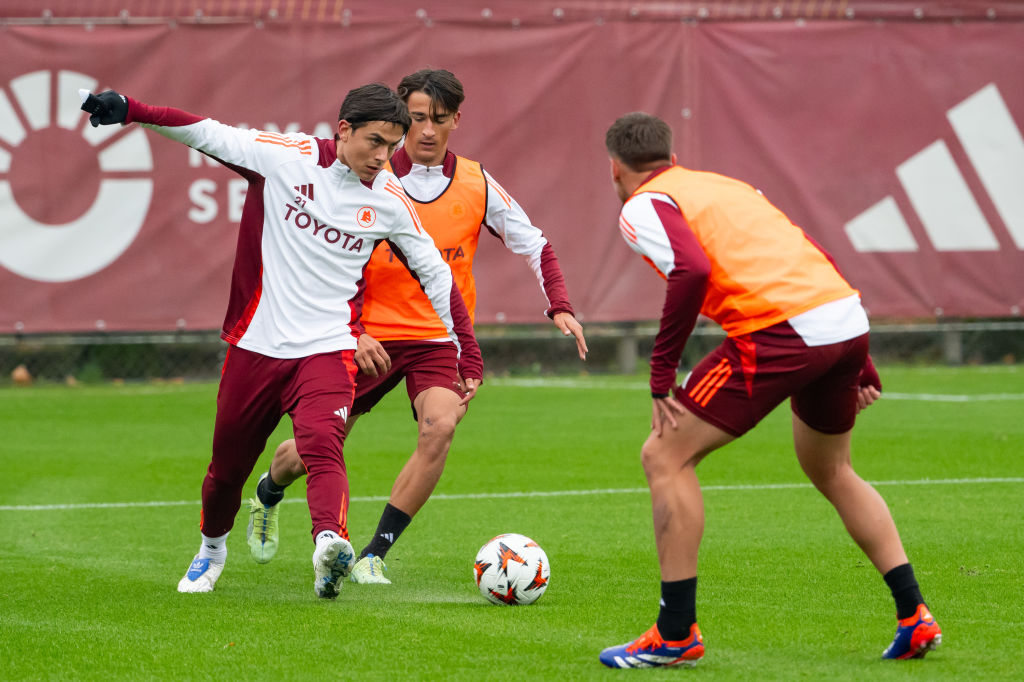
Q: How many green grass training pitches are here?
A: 1